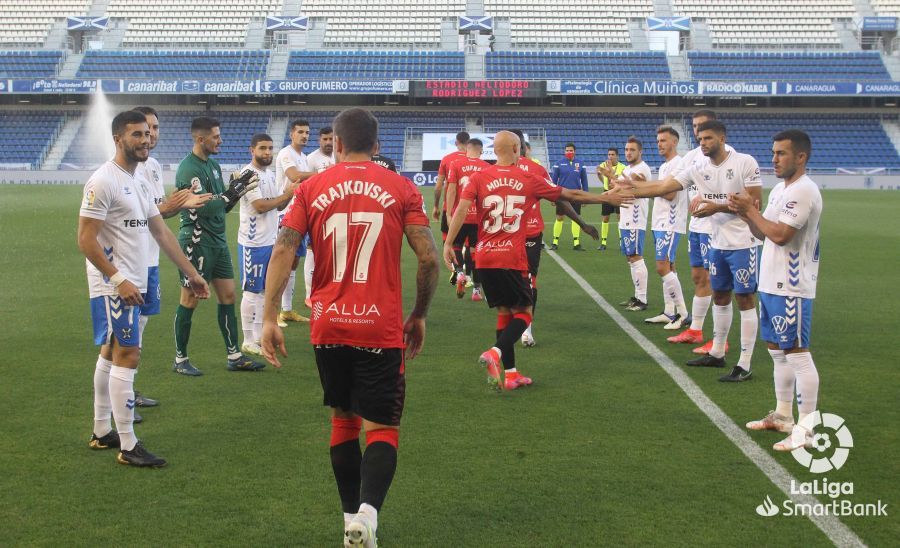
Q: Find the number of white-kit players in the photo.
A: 10